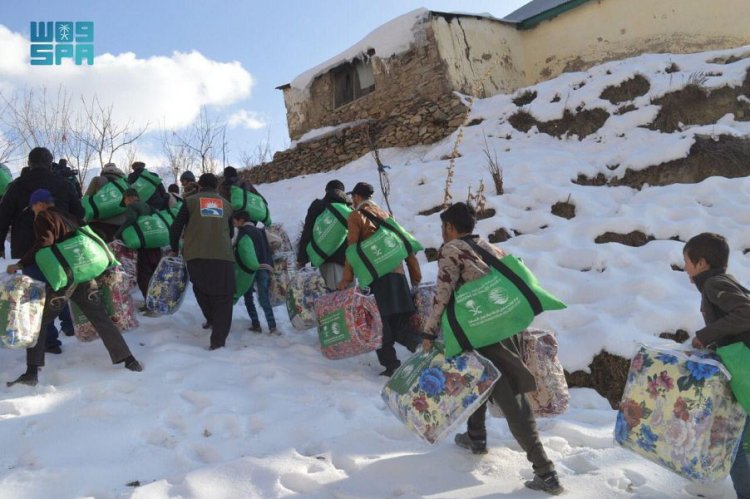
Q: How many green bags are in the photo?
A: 12